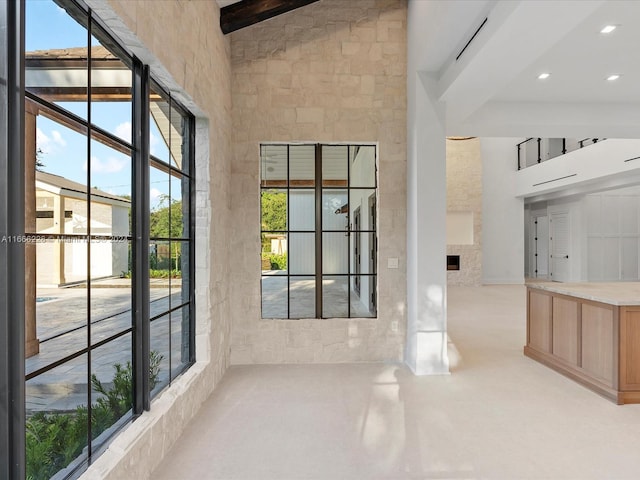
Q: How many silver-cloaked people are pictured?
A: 0